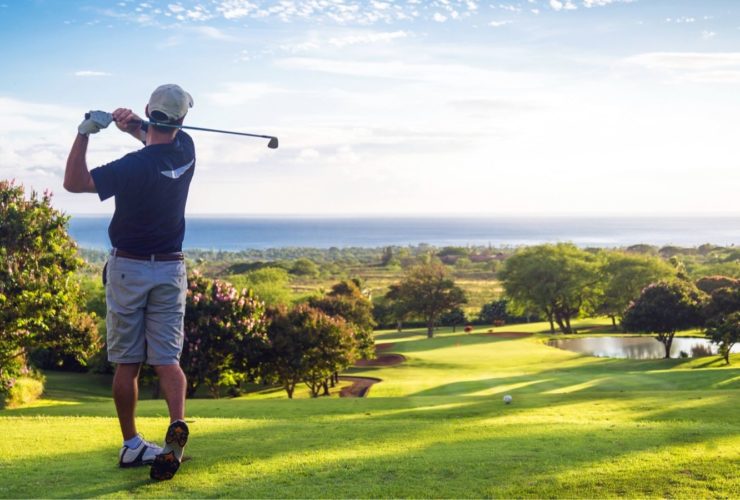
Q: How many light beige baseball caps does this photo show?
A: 1